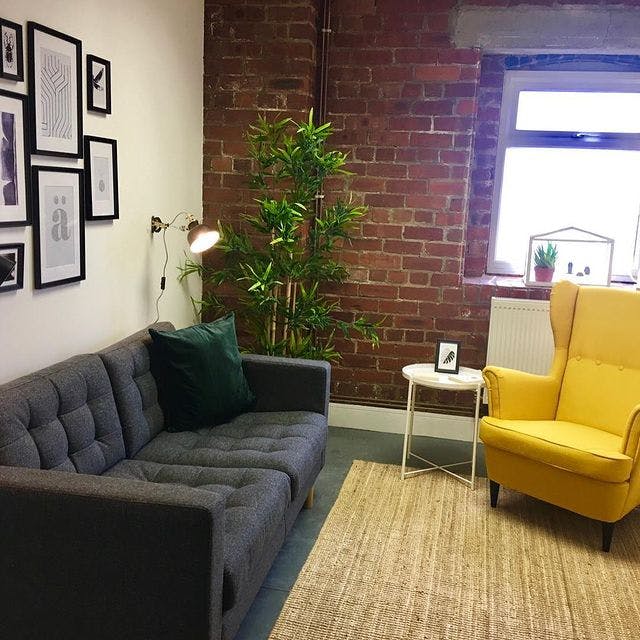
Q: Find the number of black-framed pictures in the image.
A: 8